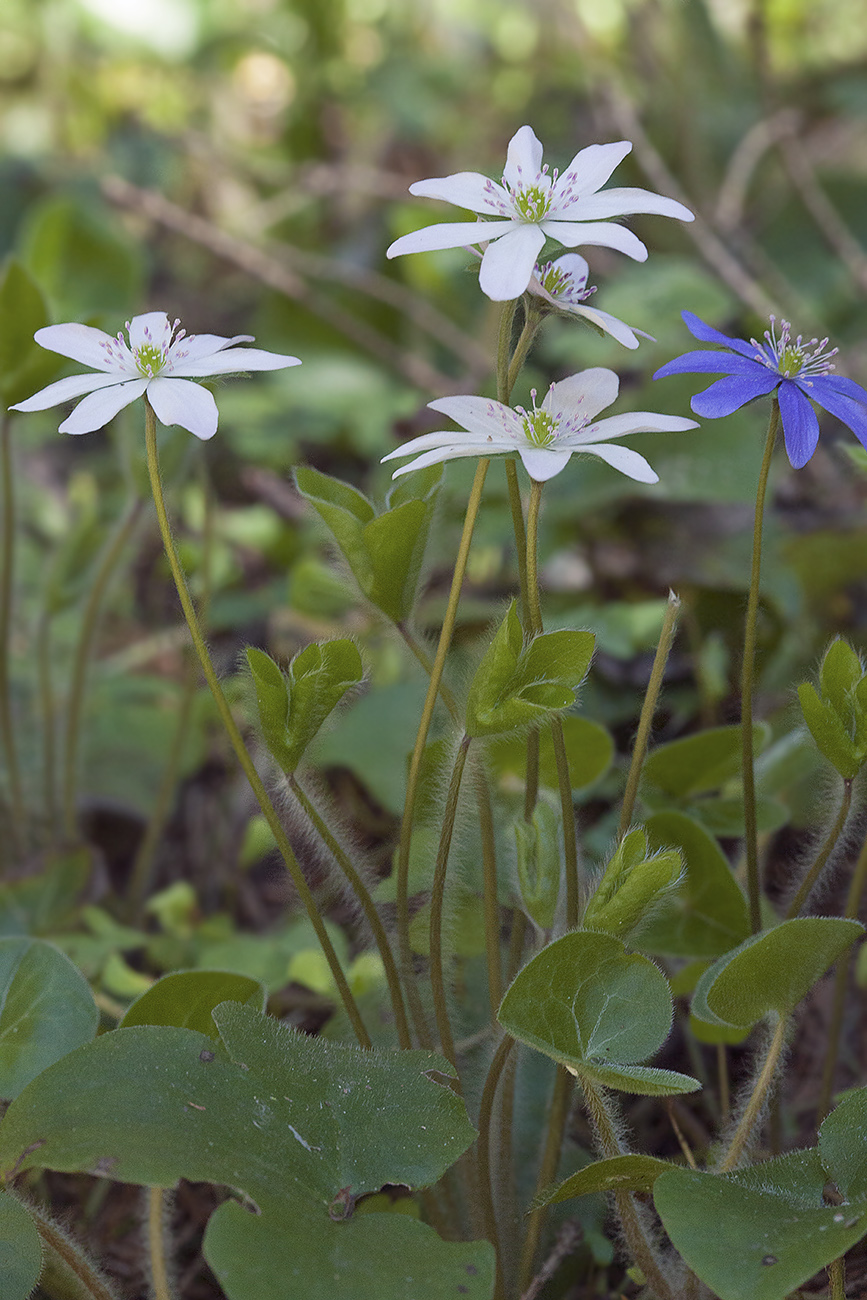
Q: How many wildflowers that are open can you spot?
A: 5